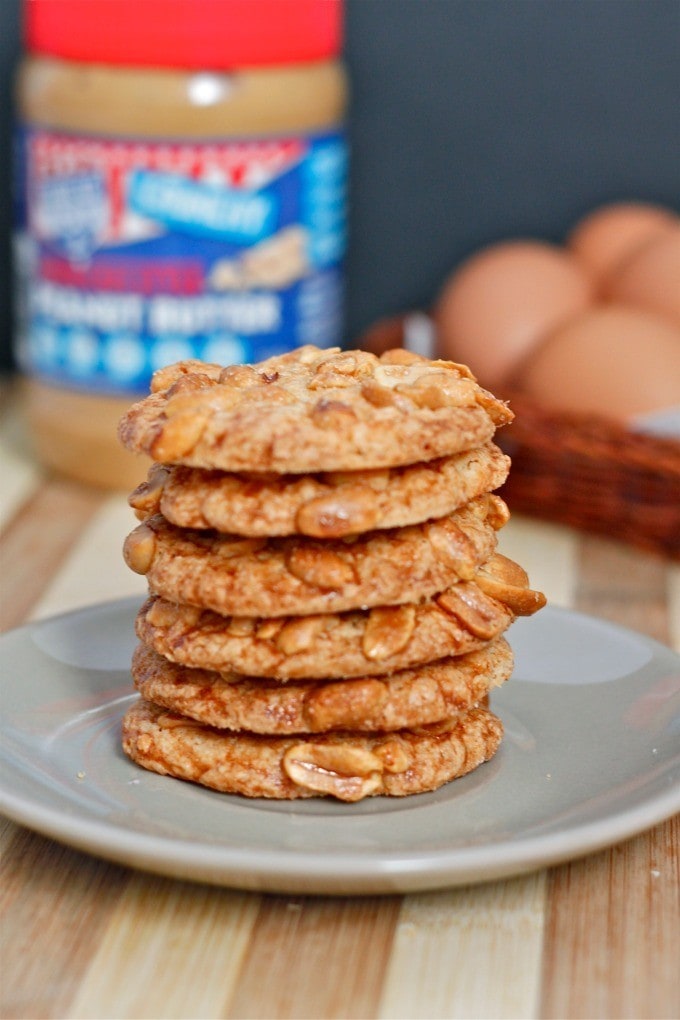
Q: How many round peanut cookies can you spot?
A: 6